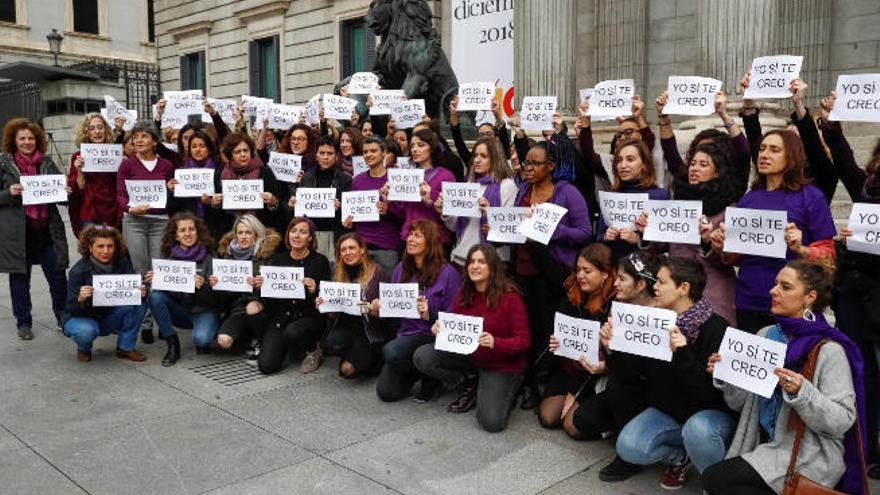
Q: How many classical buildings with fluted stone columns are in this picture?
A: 1